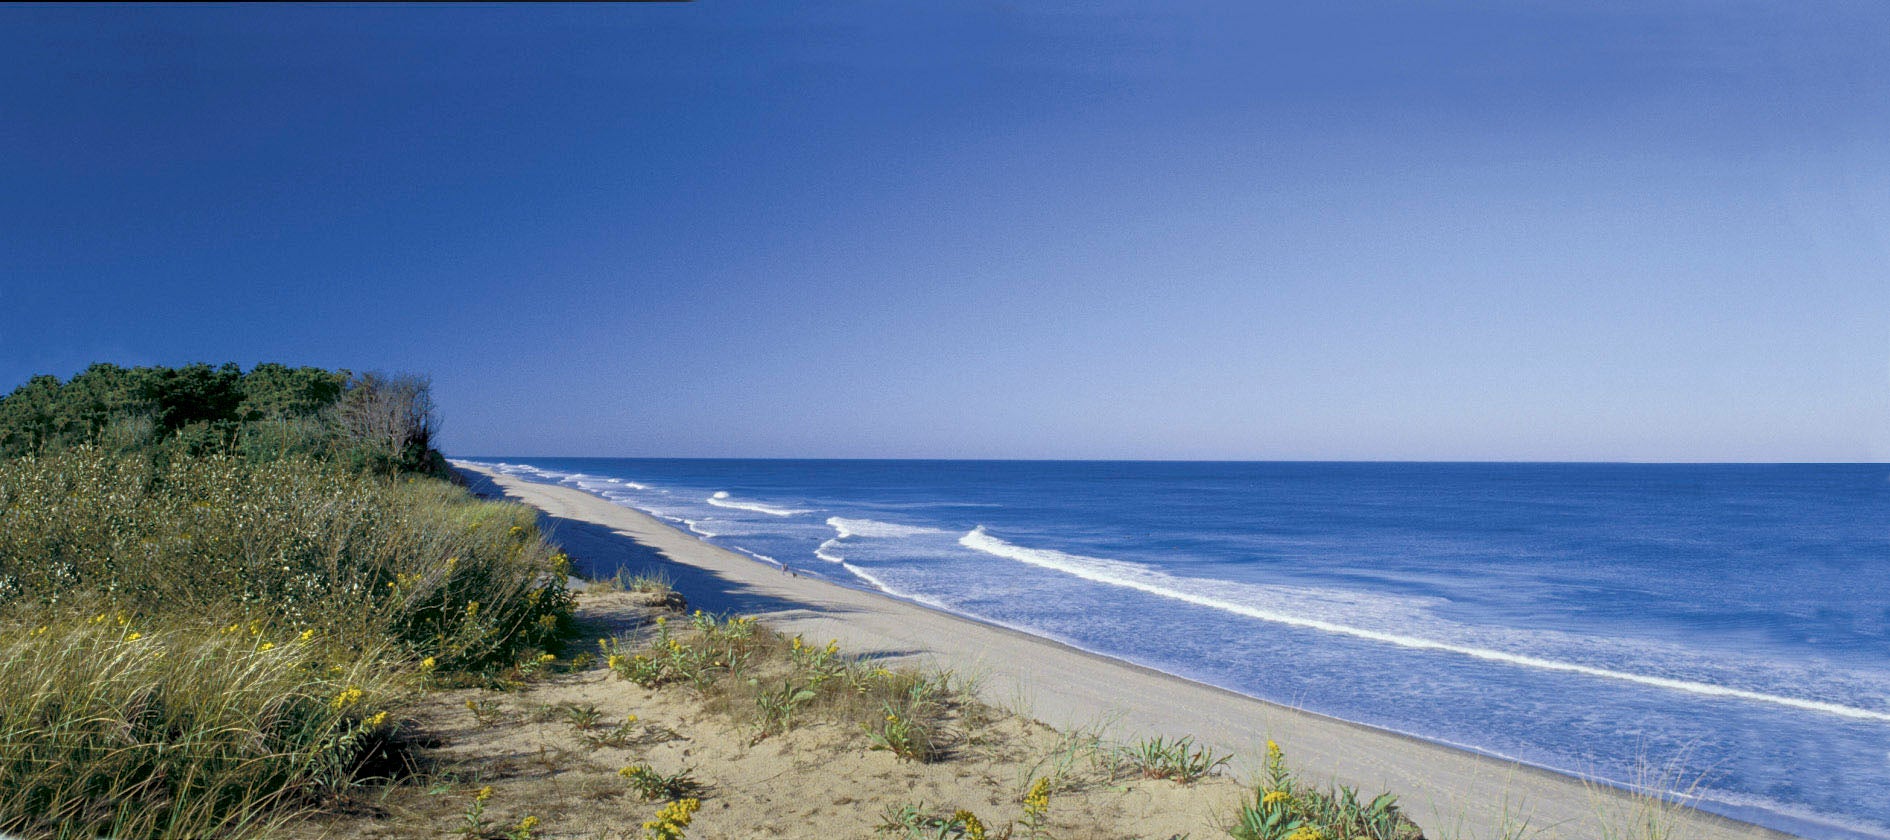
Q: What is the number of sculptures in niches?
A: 0